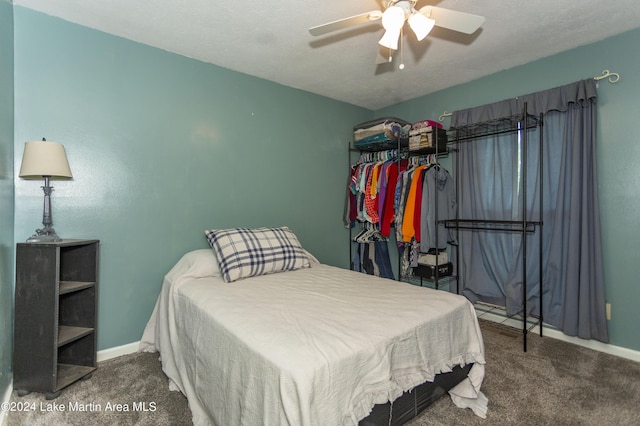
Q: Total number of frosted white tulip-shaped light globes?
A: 3